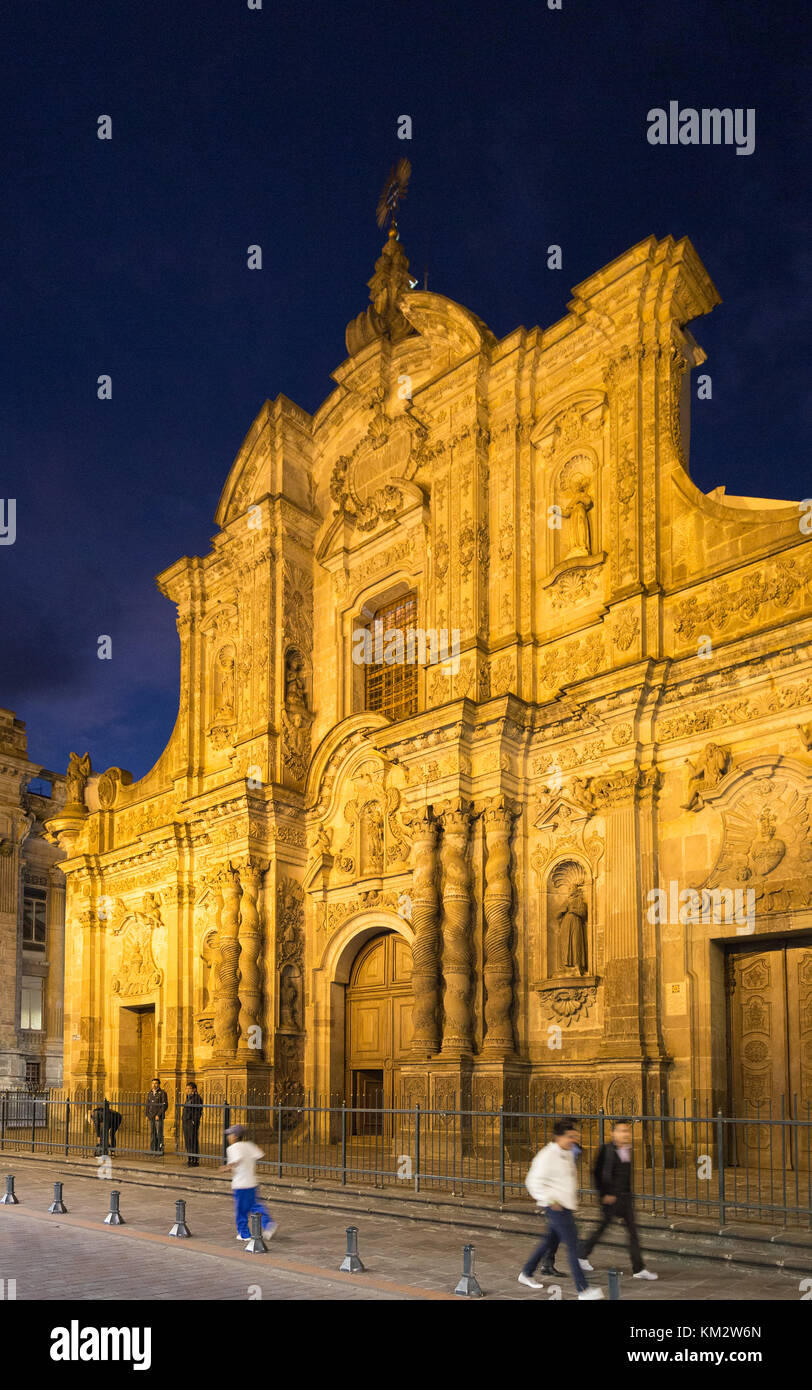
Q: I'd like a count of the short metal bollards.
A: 8